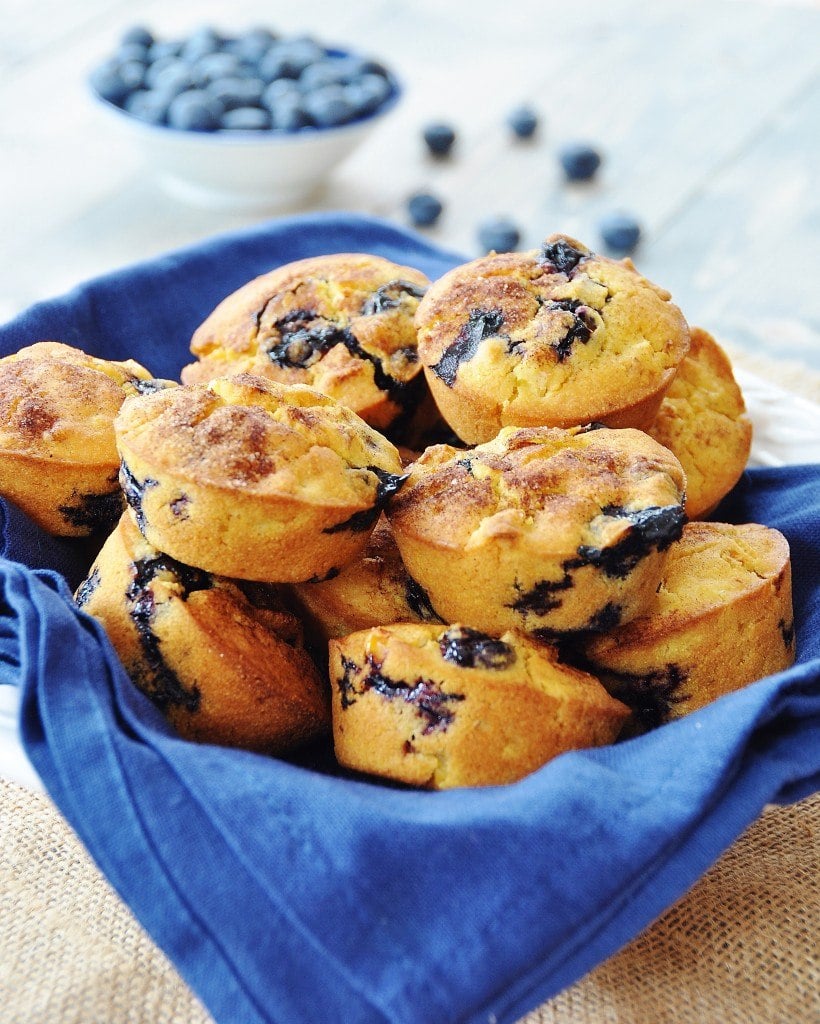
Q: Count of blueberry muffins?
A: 10